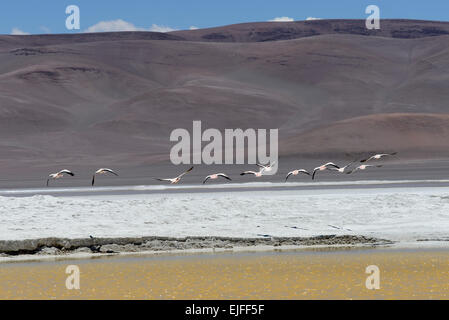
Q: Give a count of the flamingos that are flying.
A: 11